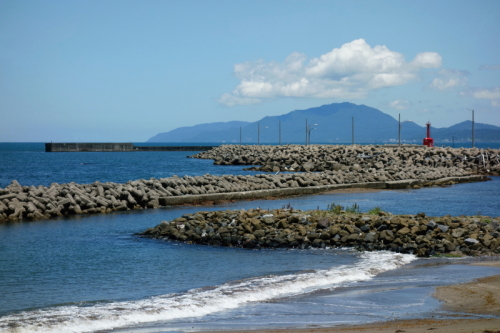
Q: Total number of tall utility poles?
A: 7